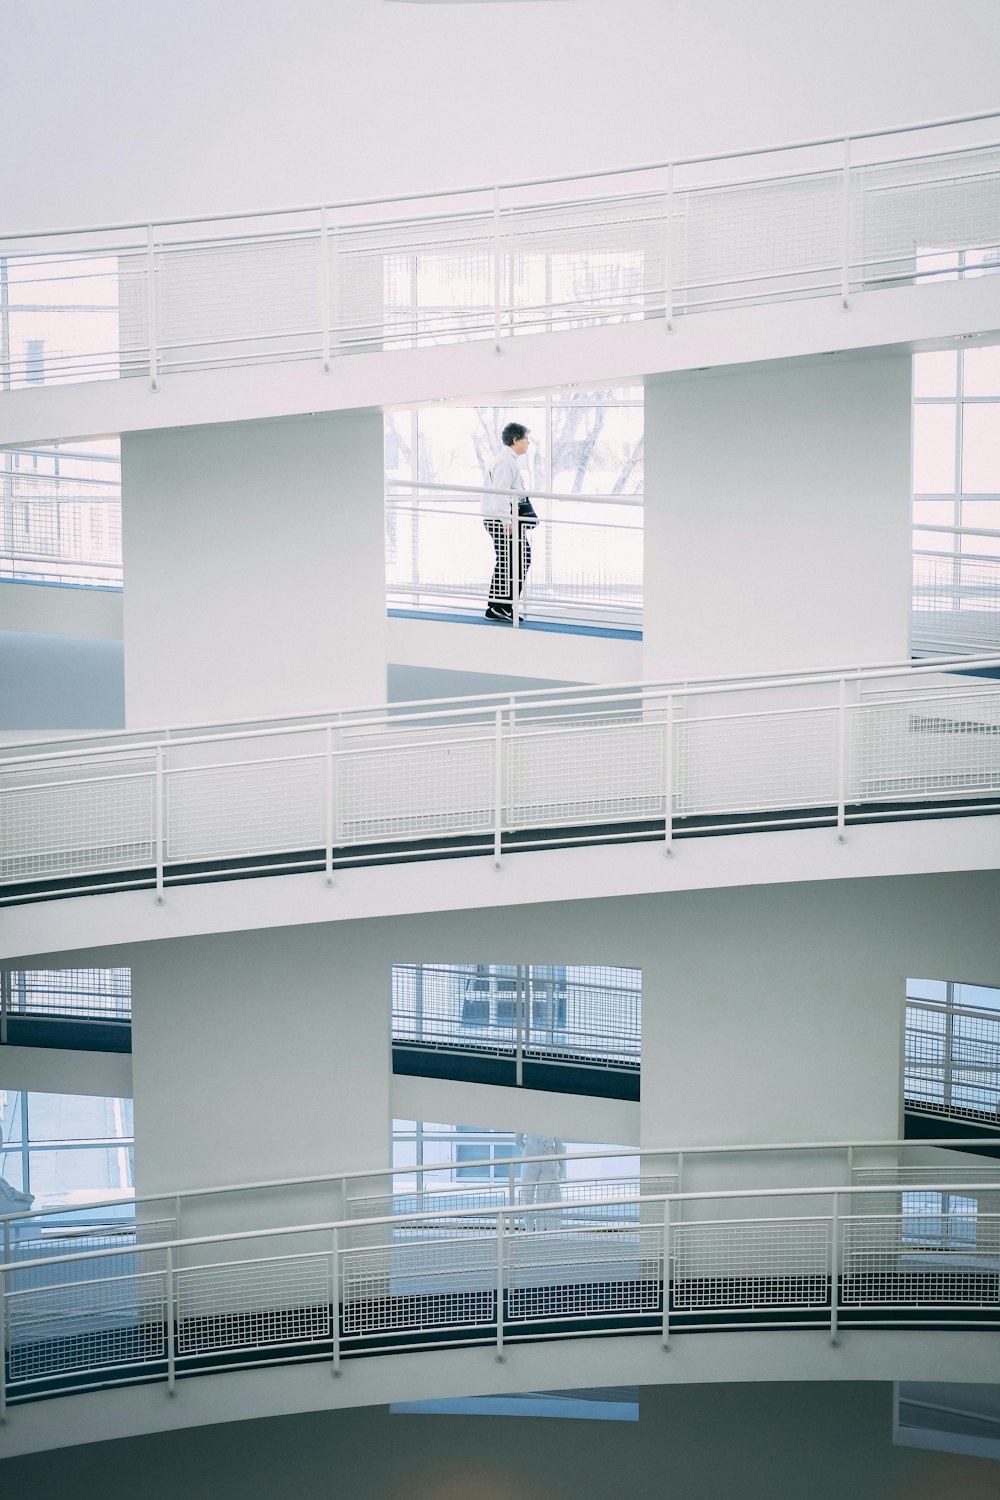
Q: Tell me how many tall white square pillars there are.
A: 2